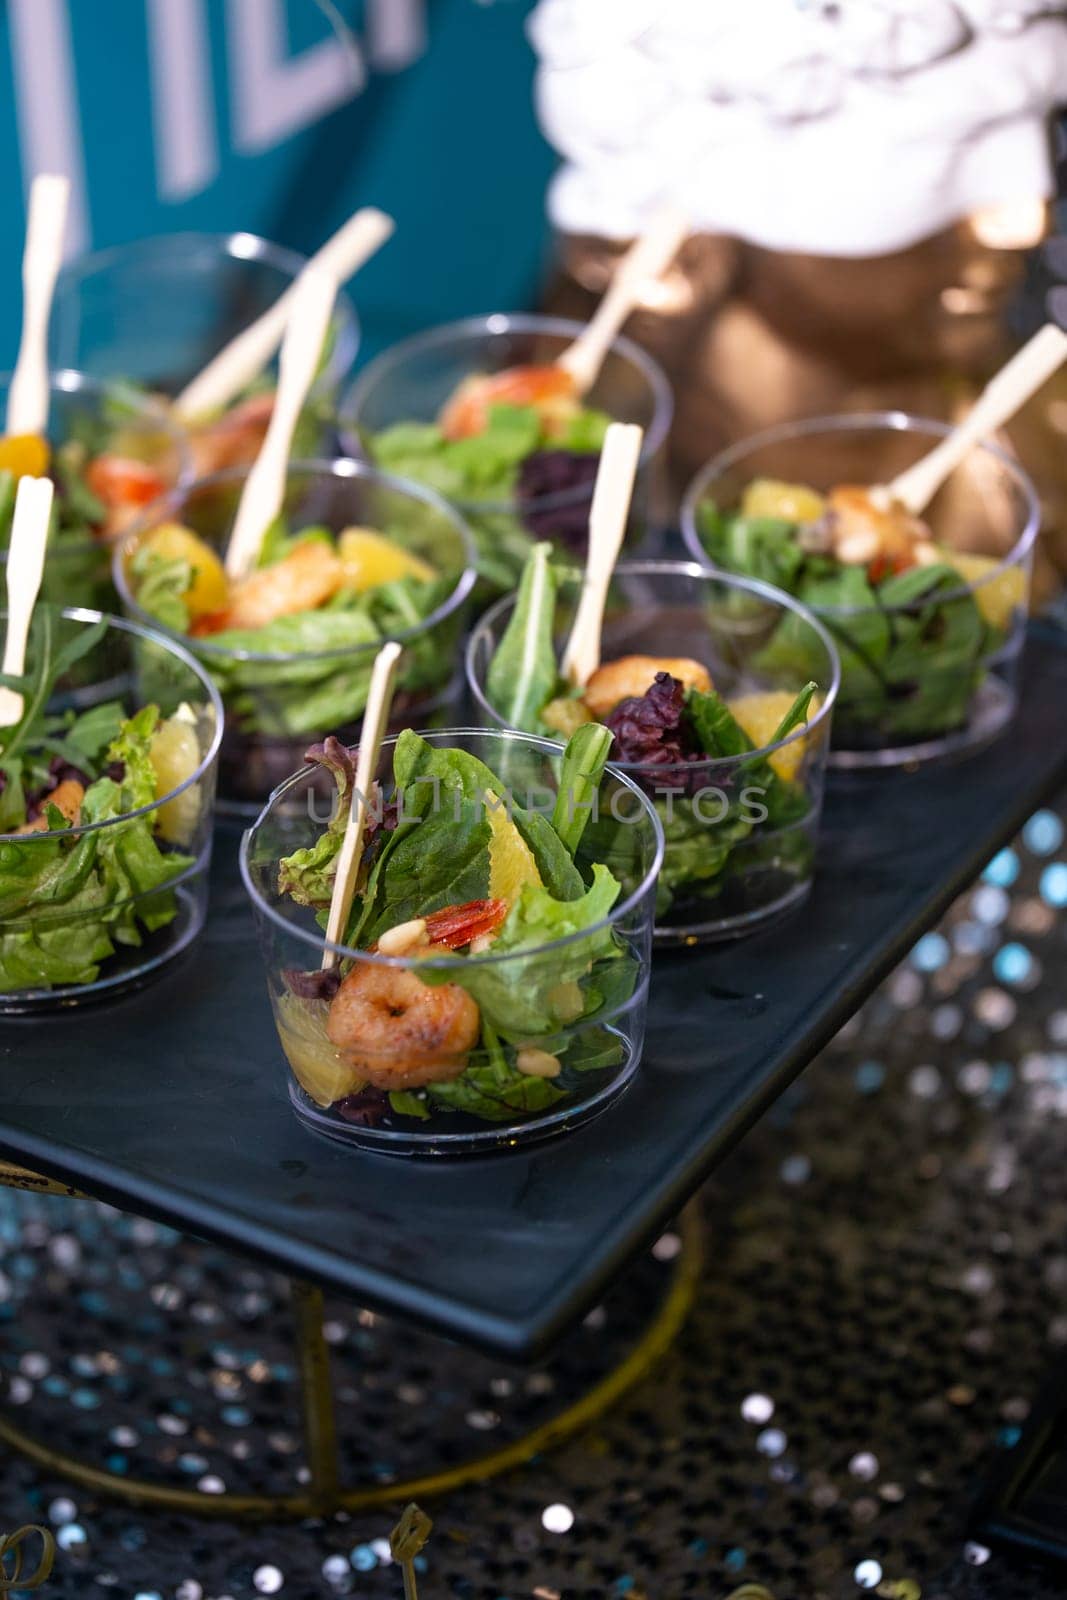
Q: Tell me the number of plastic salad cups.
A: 8